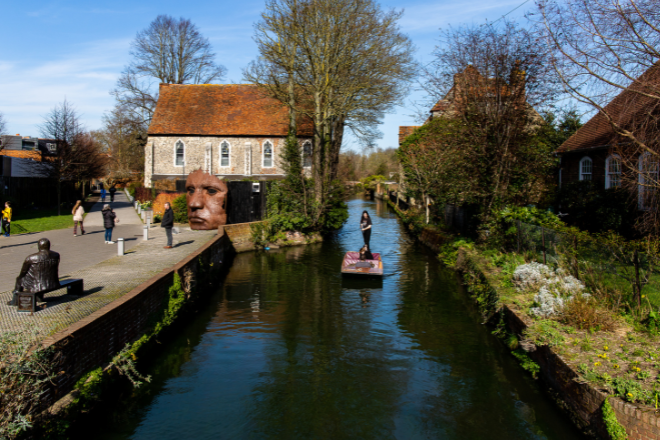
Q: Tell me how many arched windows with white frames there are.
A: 7